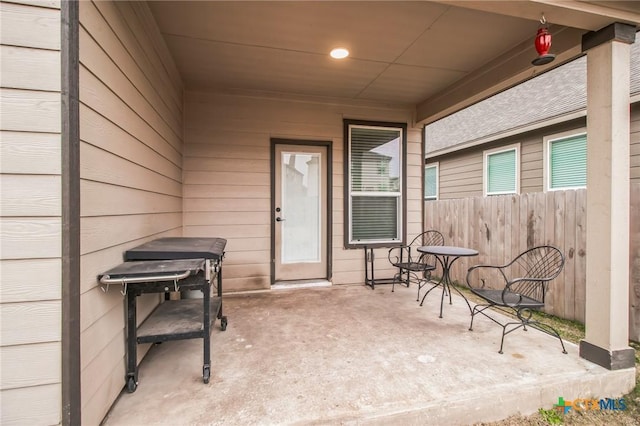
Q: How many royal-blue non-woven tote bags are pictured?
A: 0